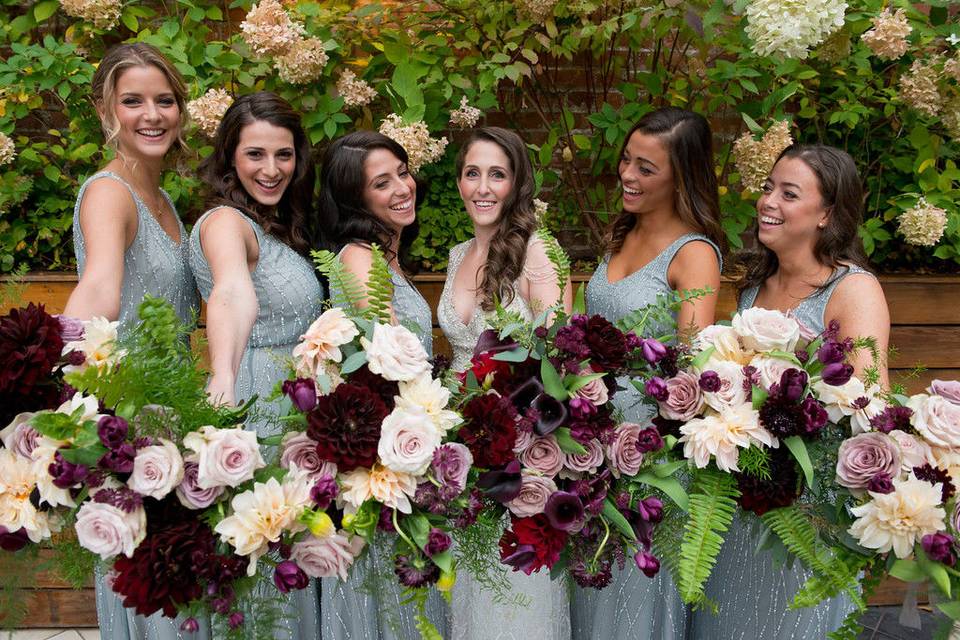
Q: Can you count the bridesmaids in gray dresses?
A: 5